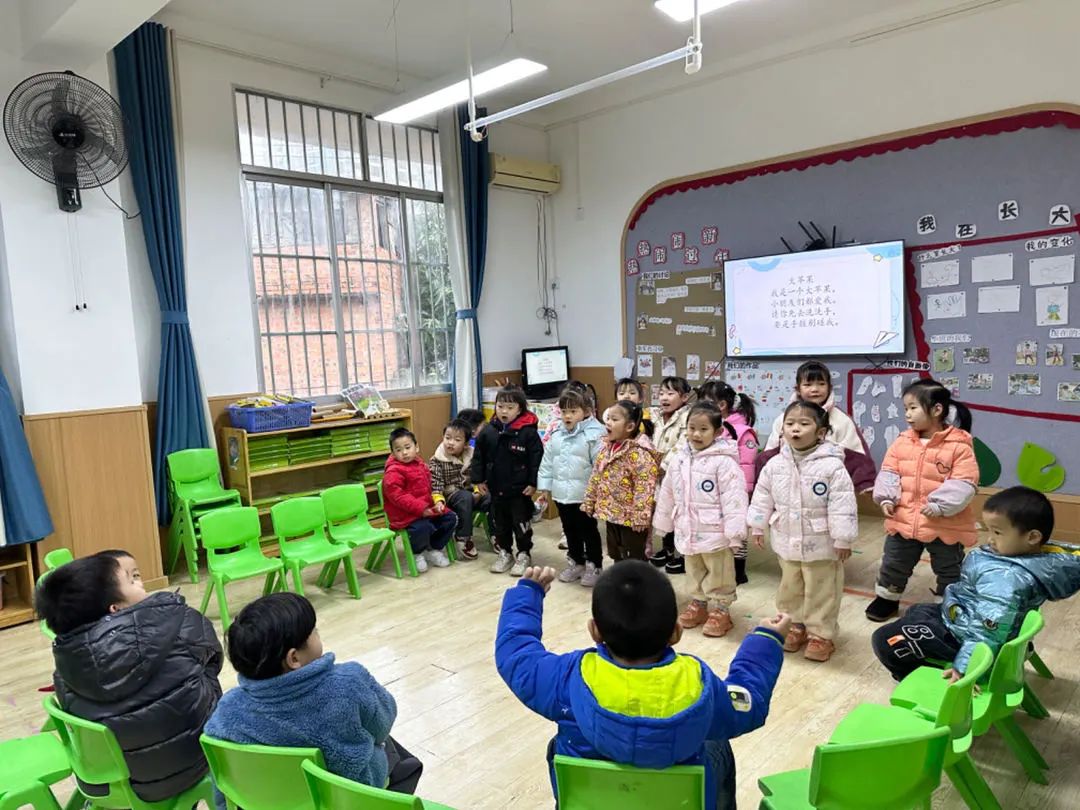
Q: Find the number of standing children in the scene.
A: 11